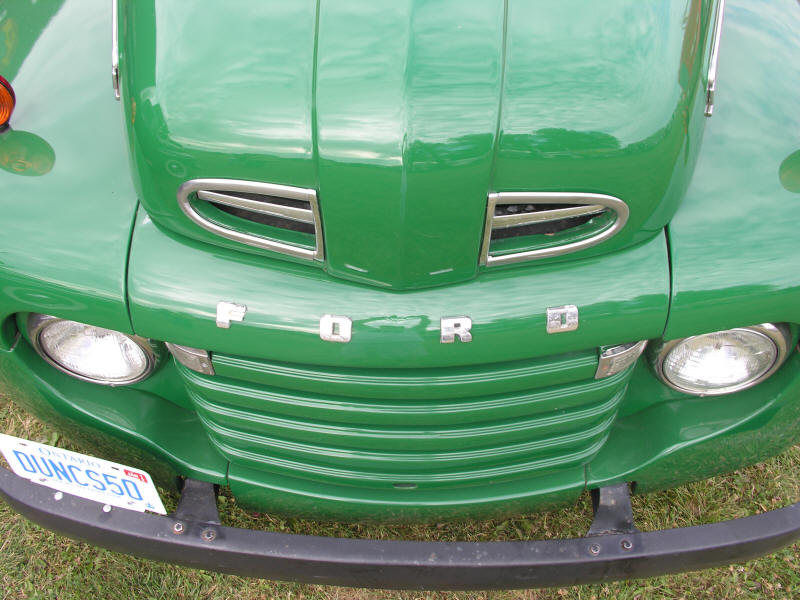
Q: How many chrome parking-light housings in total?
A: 2